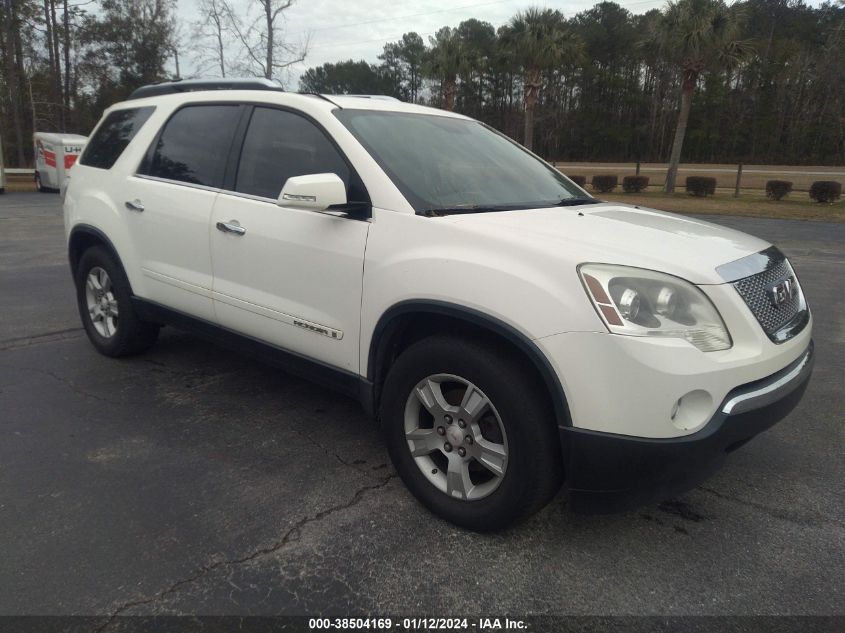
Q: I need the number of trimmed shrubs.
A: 6